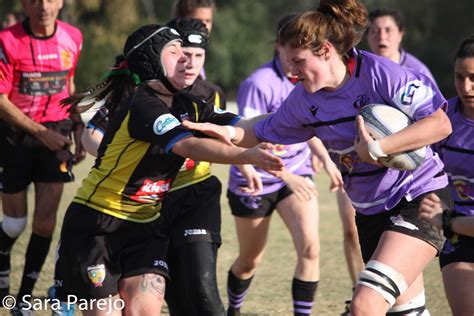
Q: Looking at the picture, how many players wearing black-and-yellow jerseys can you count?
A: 2